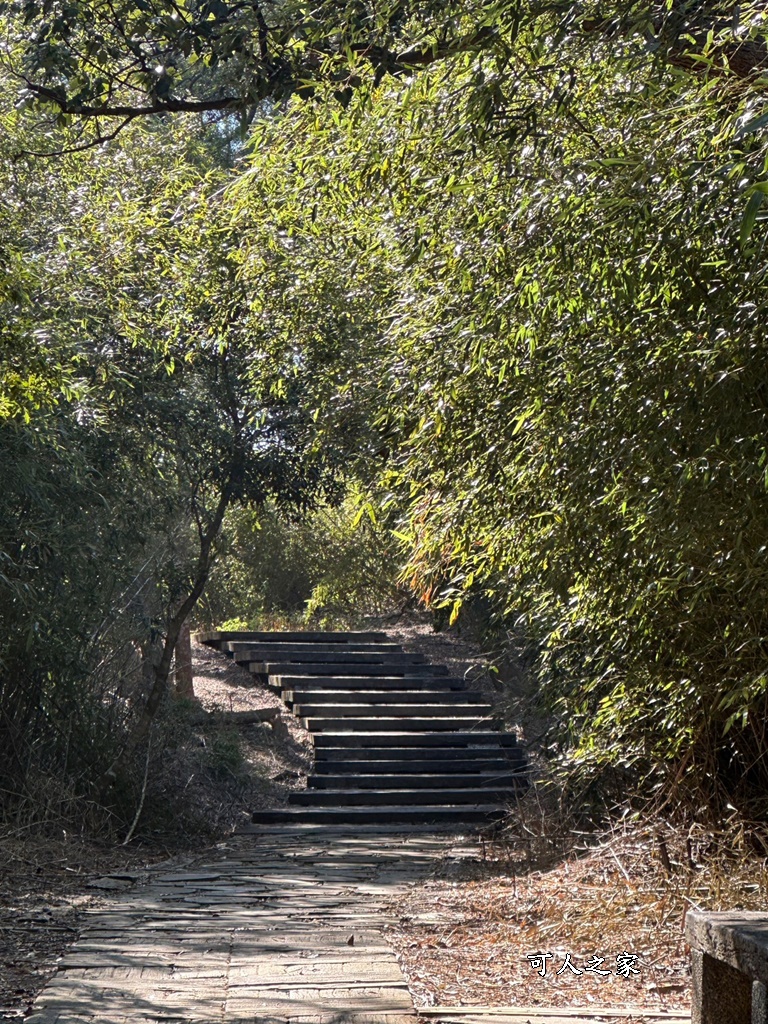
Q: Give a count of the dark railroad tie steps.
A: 14